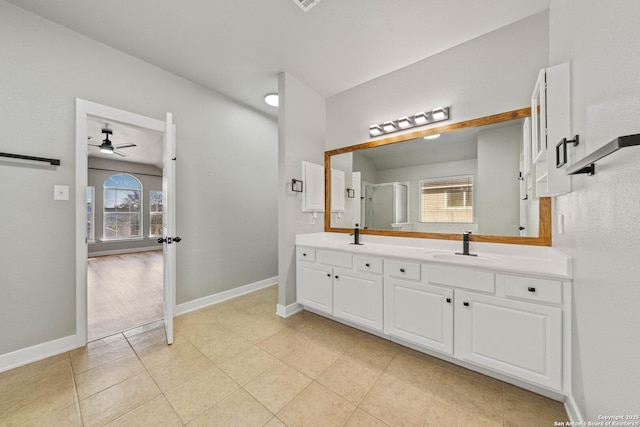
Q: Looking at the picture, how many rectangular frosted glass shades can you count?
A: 5